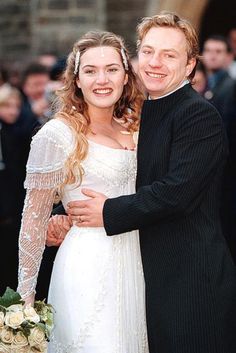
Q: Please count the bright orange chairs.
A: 0